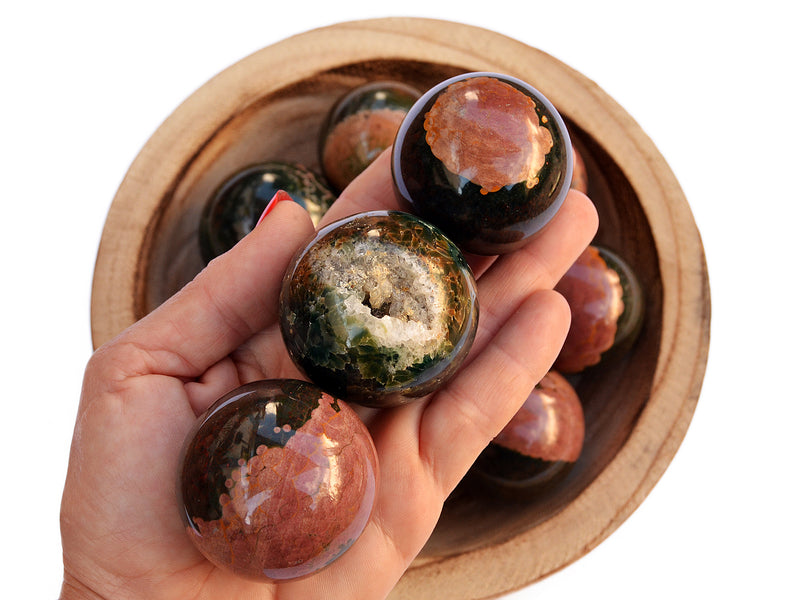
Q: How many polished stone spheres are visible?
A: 8